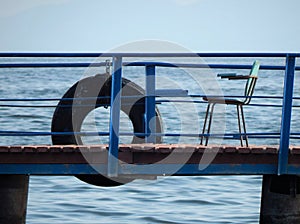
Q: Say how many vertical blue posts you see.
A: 3